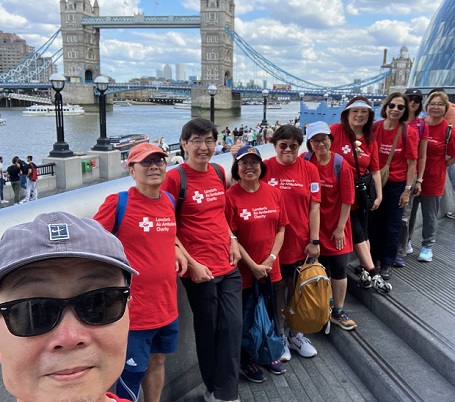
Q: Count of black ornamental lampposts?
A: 4